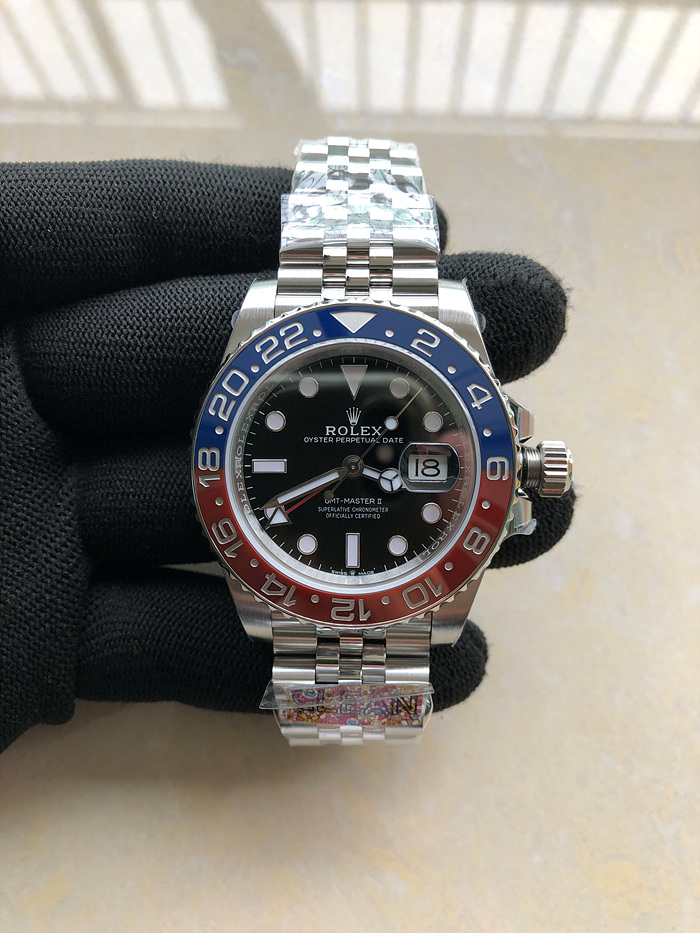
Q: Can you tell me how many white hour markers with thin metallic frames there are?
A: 11